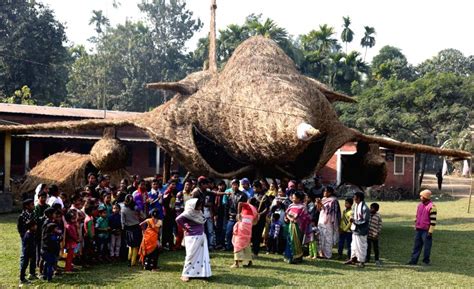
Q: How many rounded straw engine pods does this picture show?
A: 2